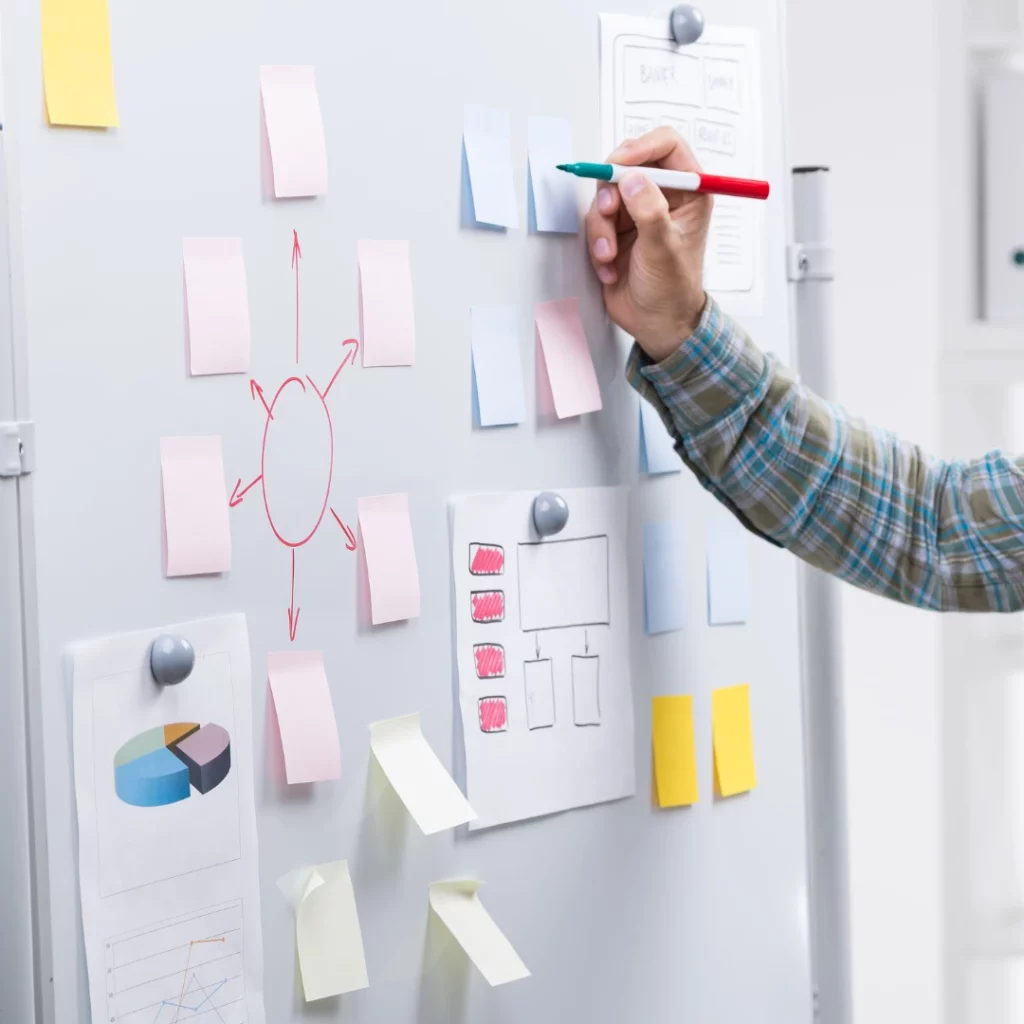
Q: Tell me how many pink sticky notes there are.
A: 7